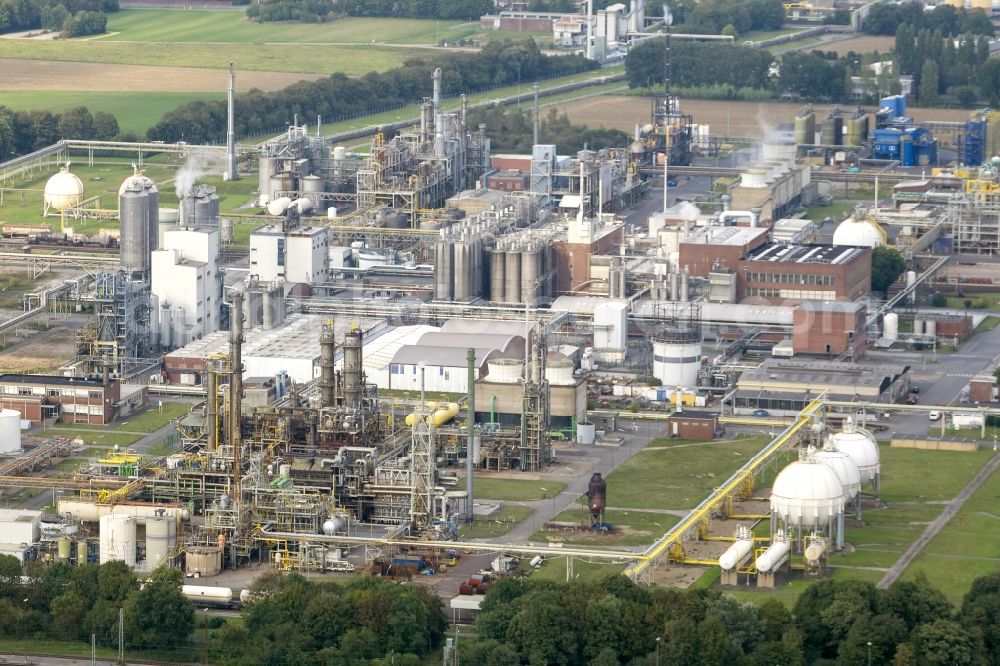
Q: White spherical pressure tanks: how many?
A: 6